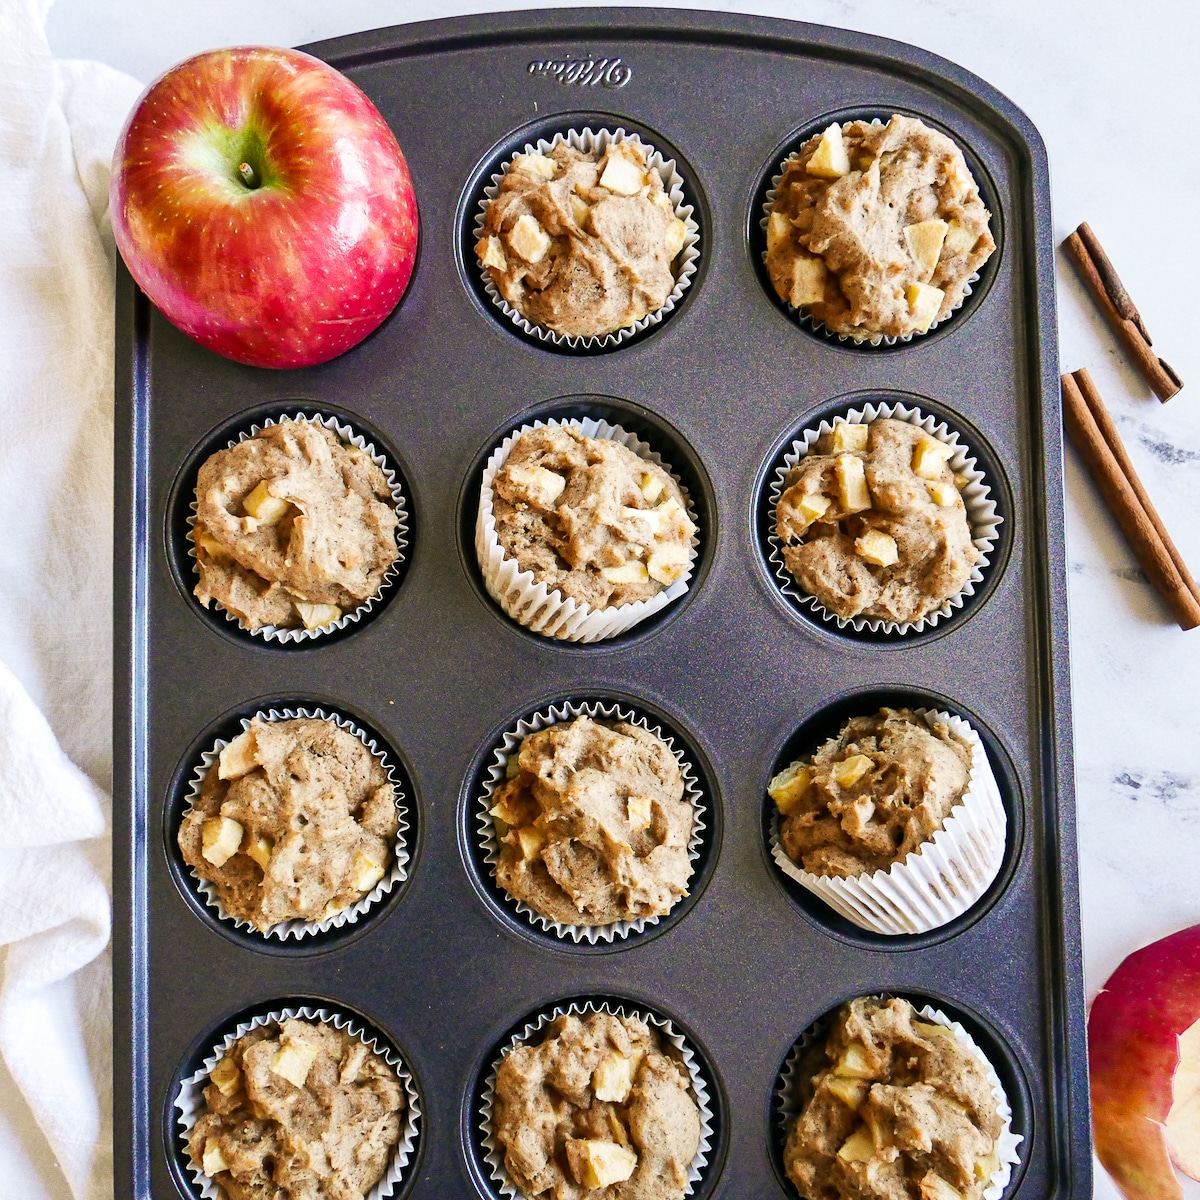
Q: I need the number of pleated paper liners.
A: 11